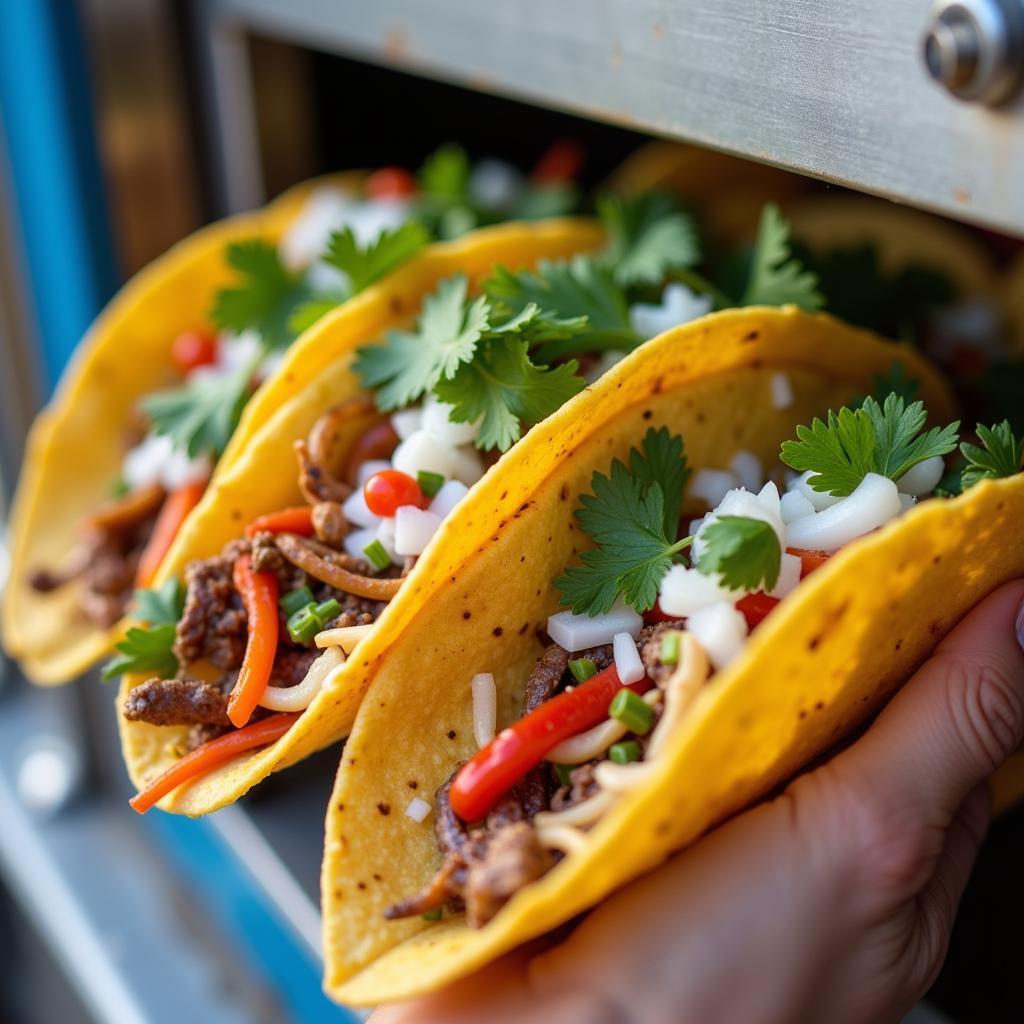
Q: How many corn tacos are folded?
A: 3